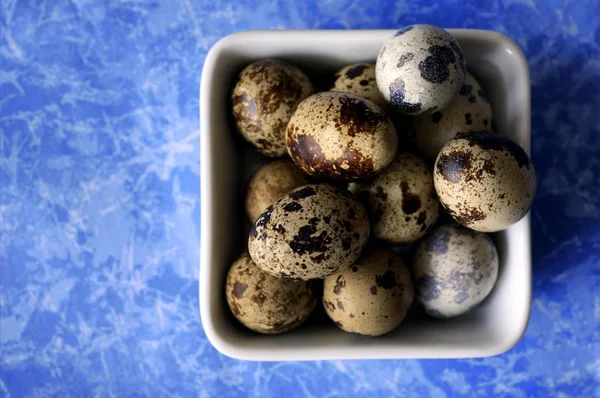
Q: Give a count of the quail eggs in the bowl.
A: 12